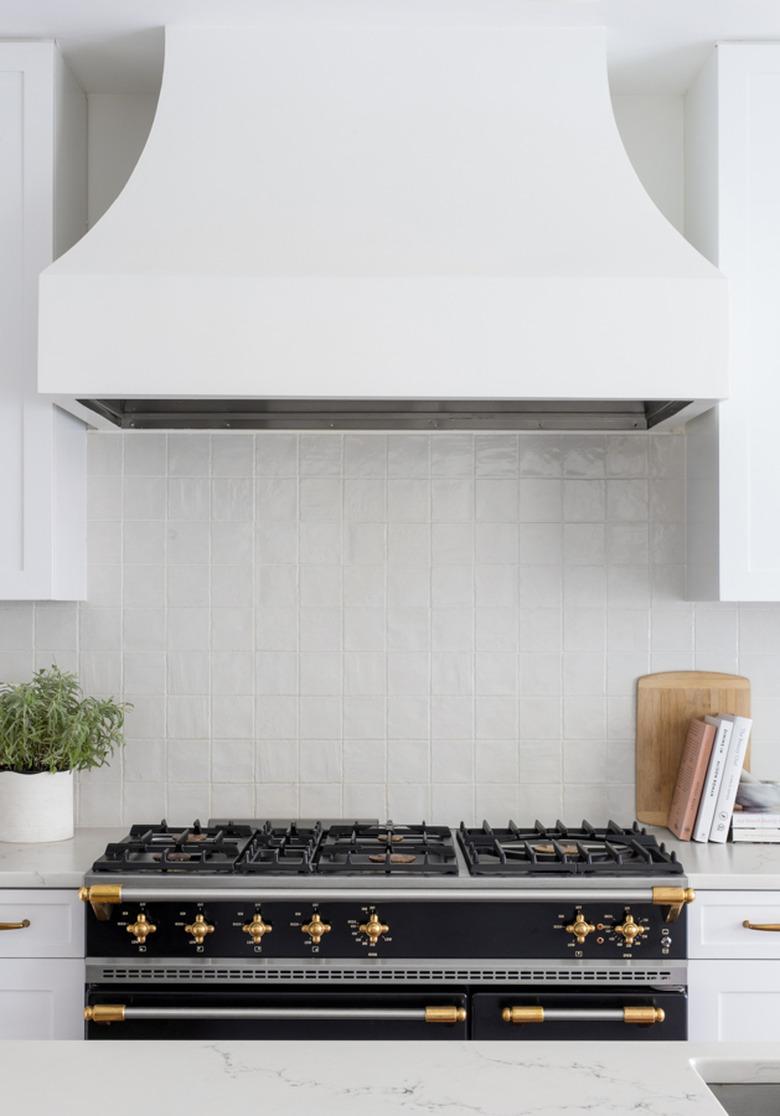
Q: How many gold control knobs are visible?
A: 7